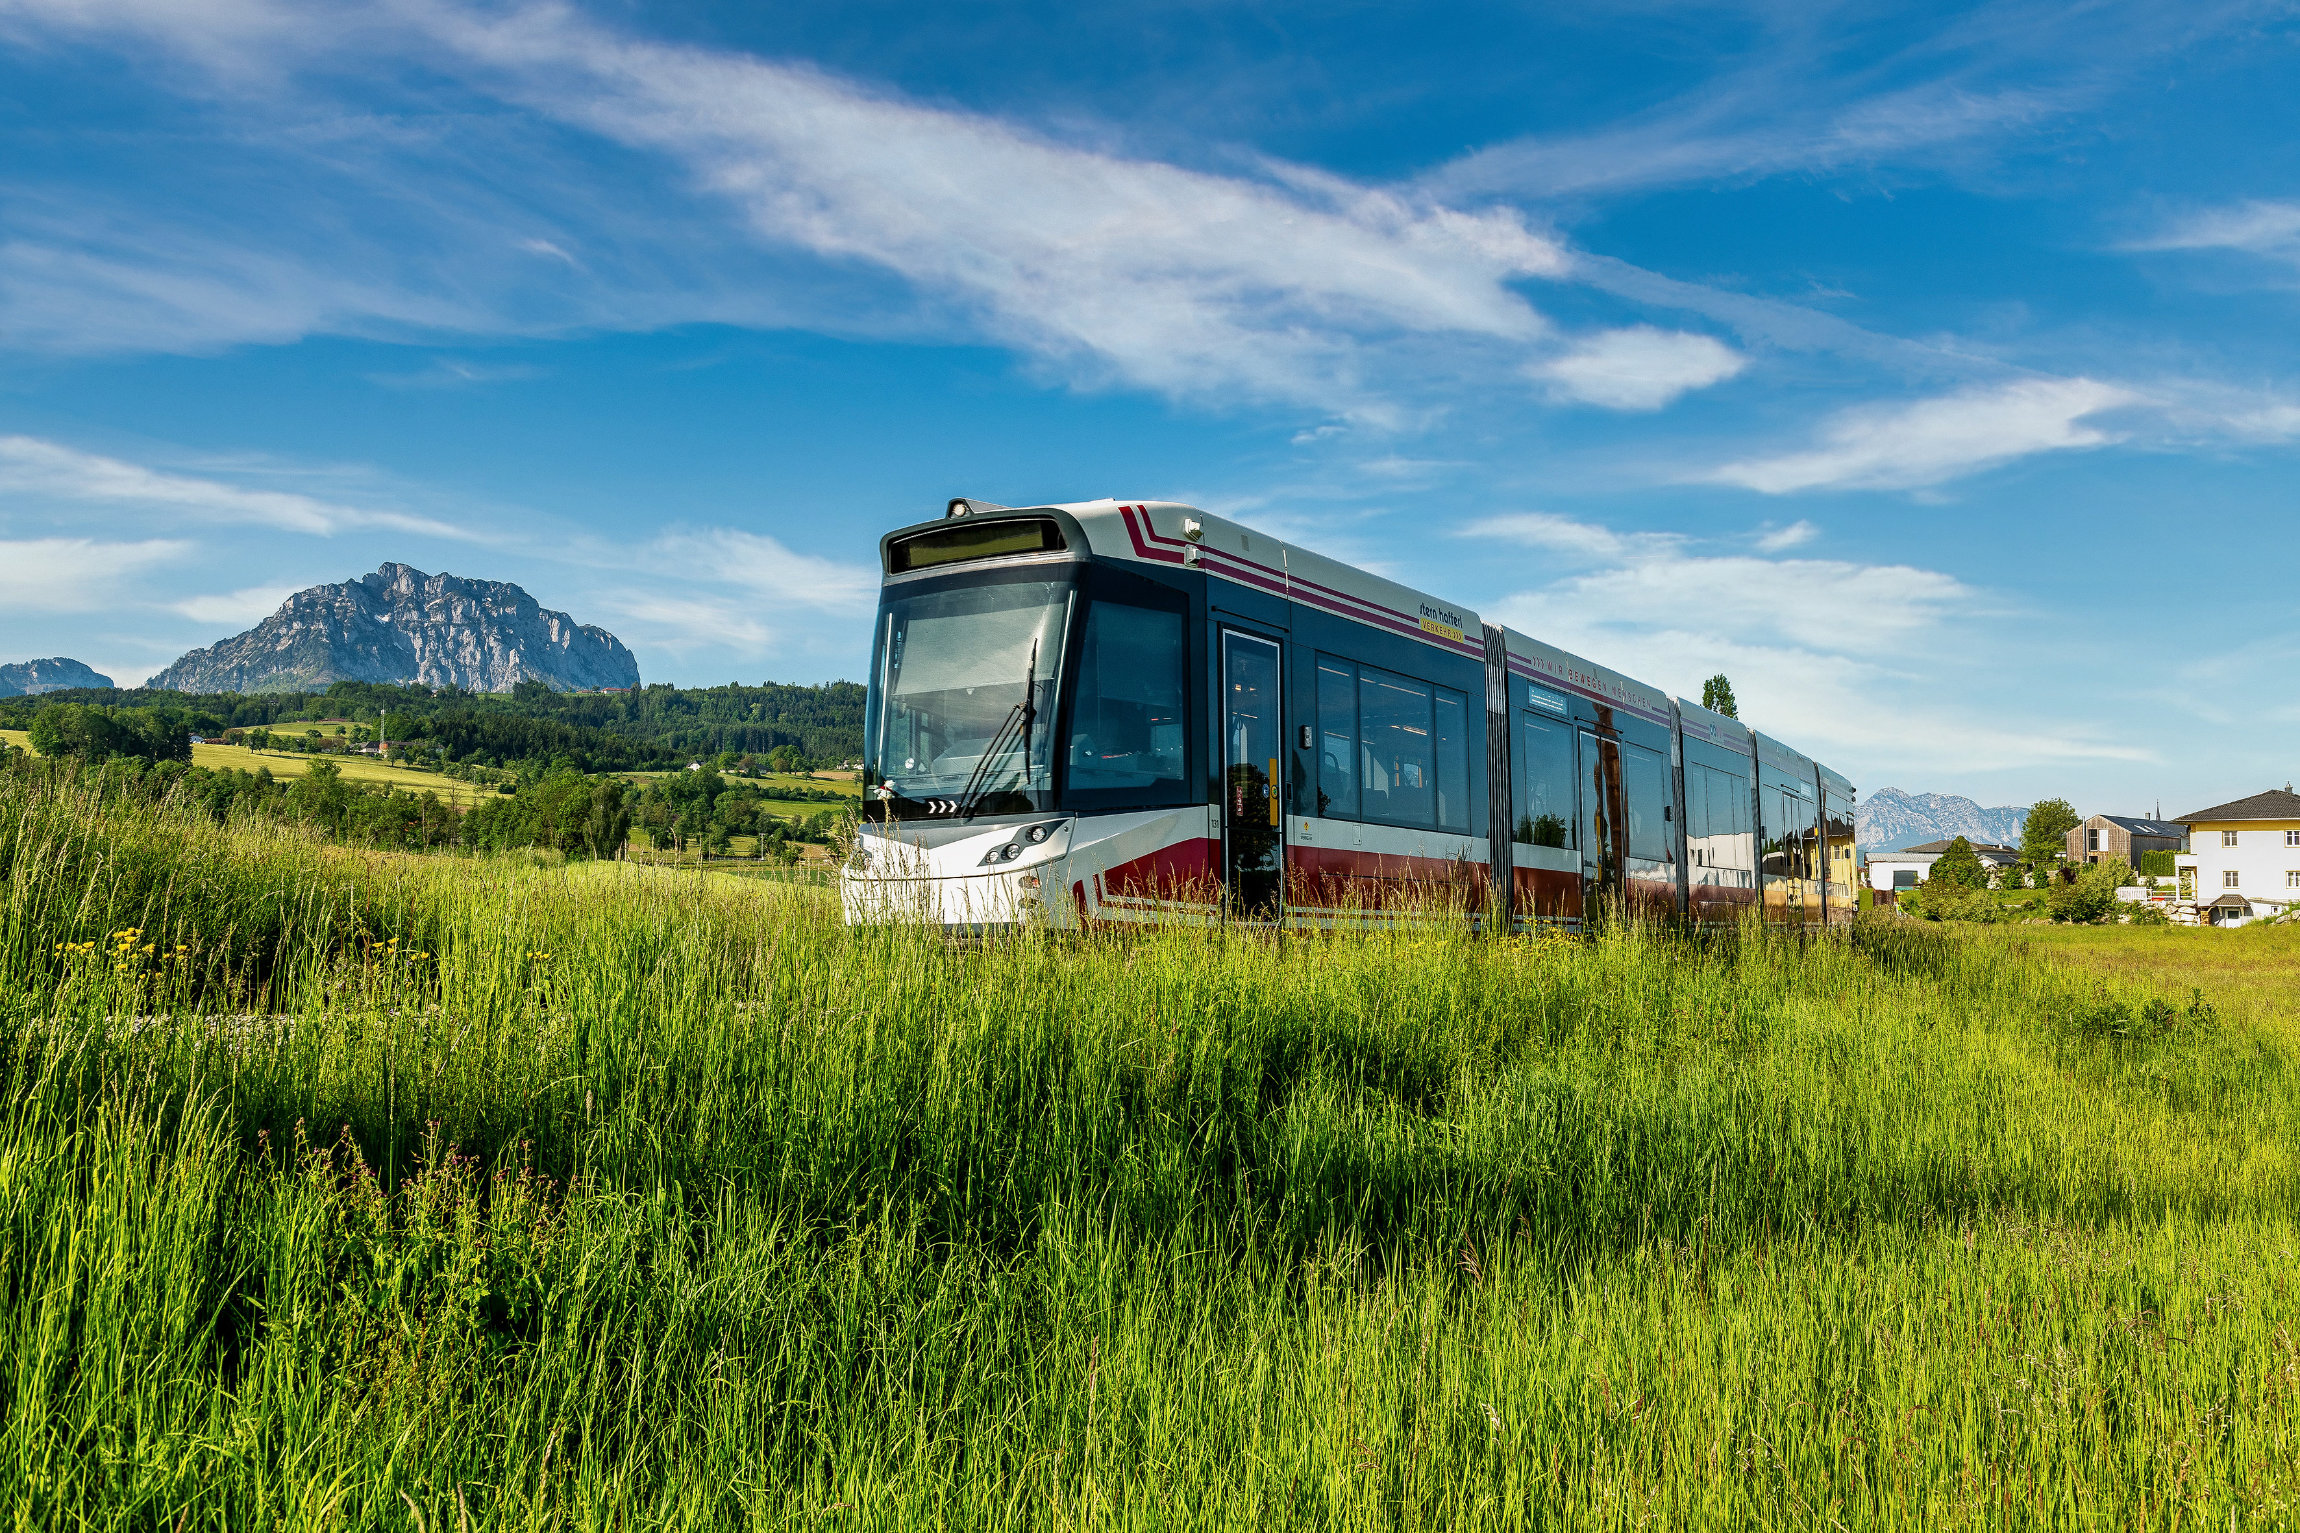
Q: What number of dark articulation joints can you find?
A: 4